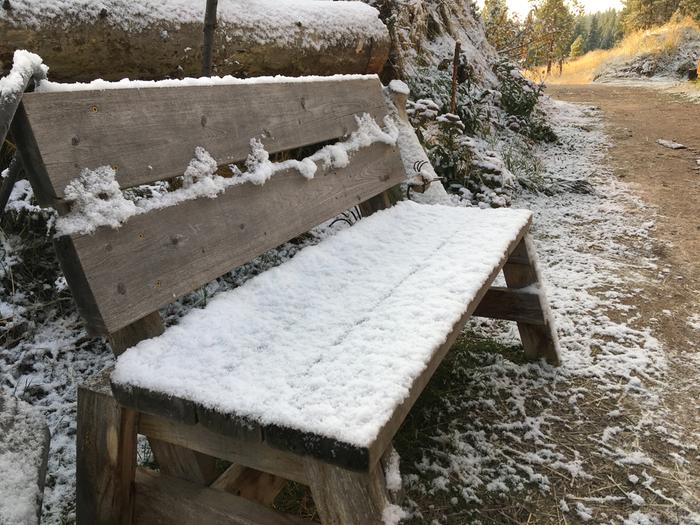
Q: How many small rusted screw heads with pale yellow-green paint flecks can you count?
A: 4